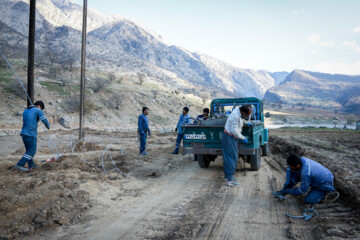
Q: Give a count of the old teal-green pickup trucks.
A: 1